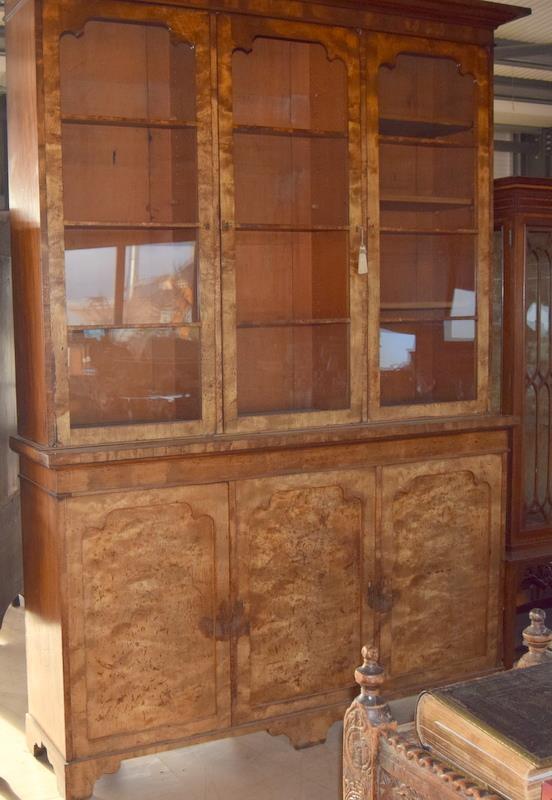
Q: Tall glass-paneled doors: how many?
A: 3